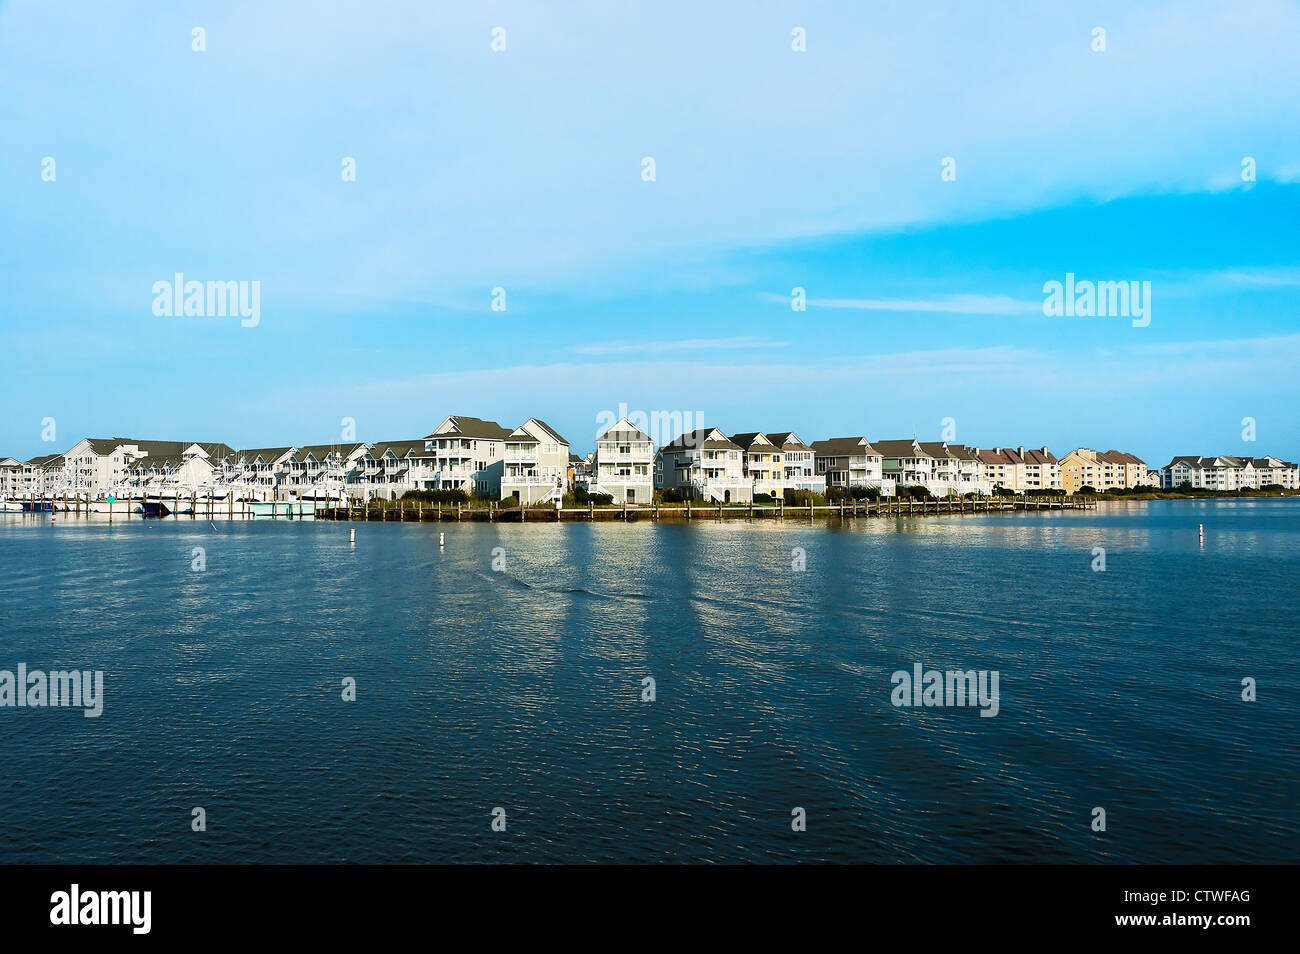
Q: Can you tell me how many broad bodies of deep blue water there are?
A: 1